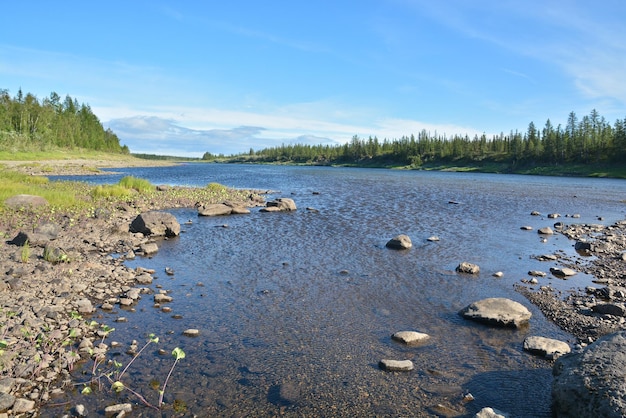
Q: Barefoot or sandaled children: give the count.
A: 0